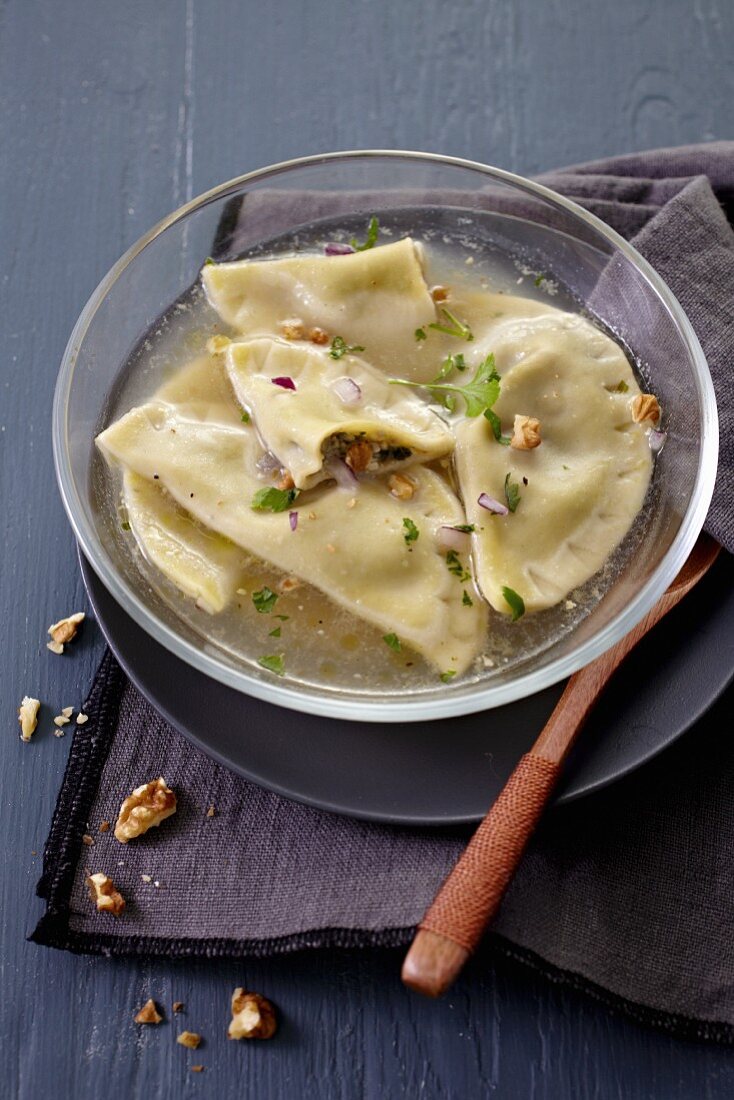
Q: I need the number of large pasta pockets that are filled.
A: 5